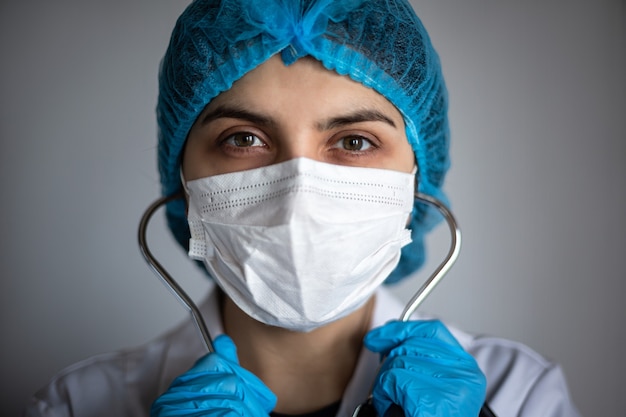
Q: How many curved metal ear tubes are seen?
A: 2